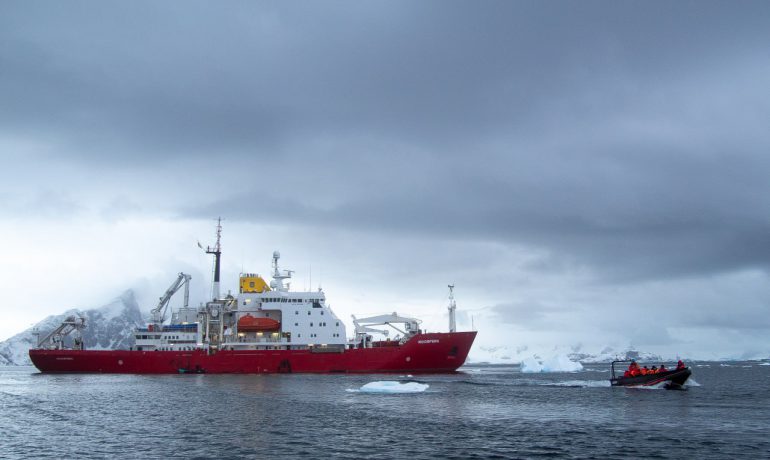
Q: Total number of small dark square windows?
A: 13